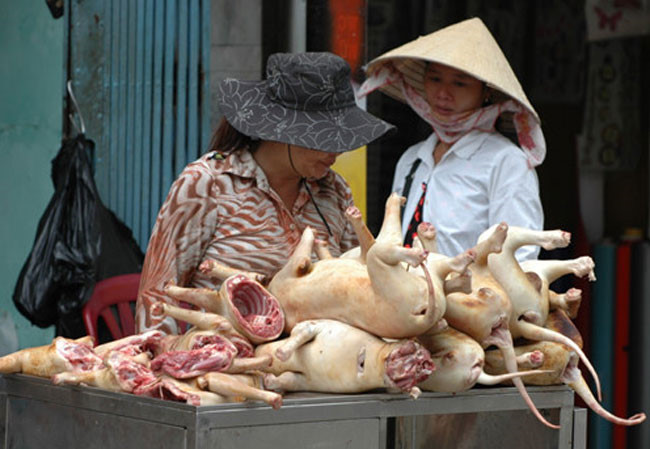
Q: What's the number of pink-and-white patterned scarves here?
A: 1